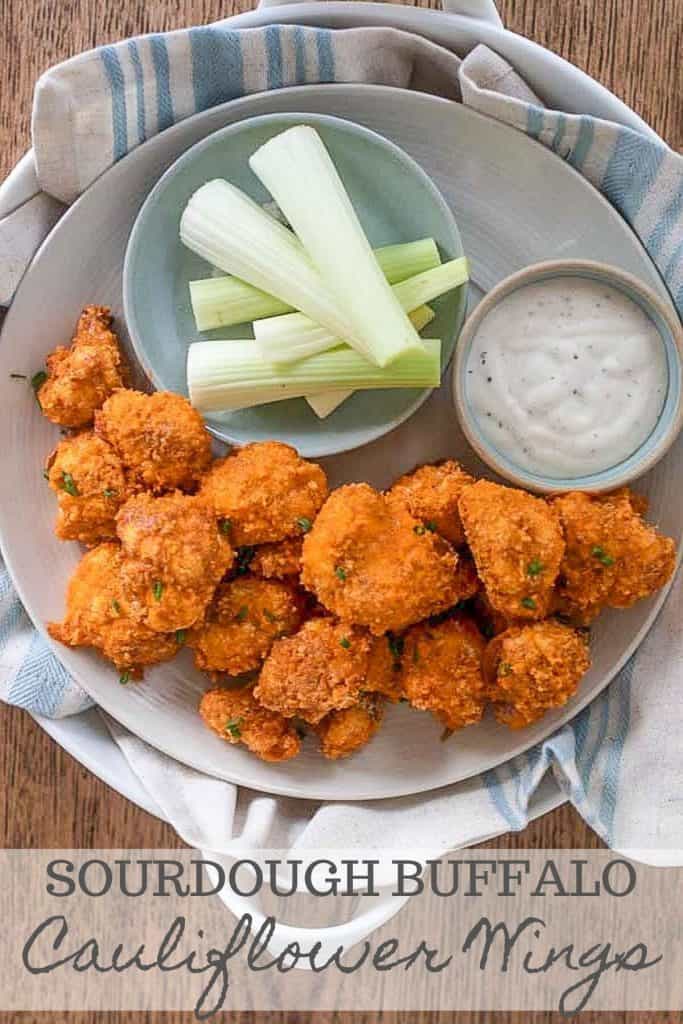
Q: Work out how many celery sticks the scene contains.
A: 6